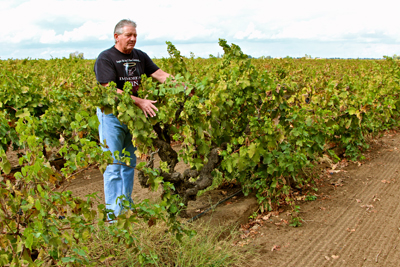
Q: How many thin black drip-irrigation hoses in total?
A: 1